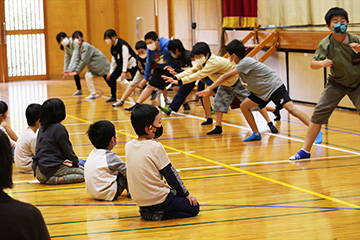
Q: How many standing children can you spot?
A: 9